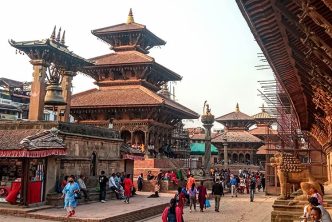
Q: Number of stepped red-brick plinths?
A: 1